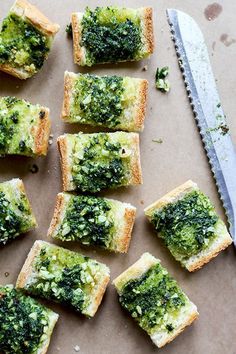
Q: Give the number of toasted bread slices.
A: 11